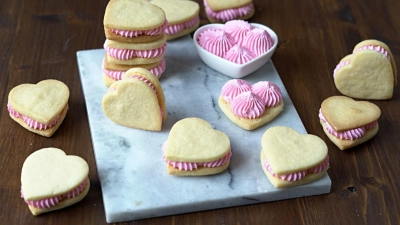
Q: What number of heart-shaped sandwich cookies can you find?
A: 12